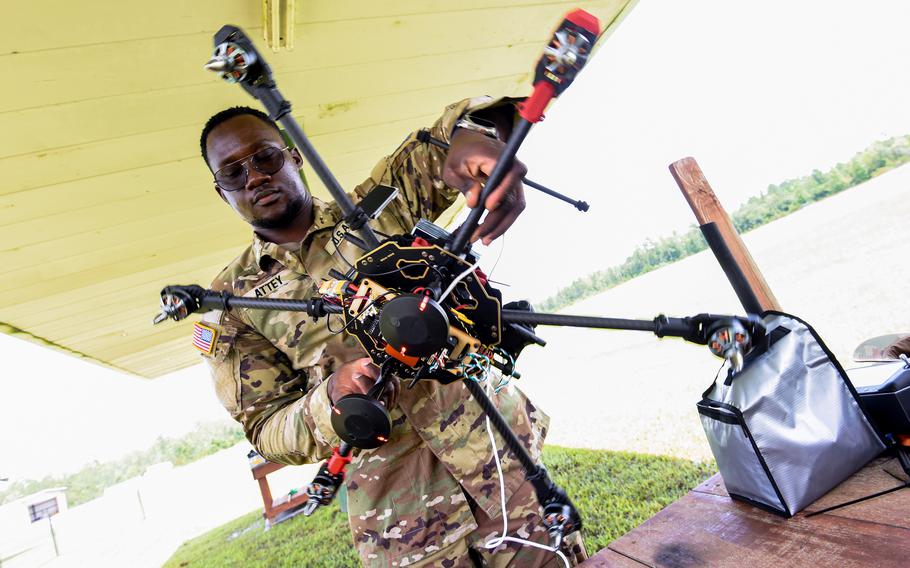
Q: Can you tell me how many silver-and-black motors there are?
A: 6